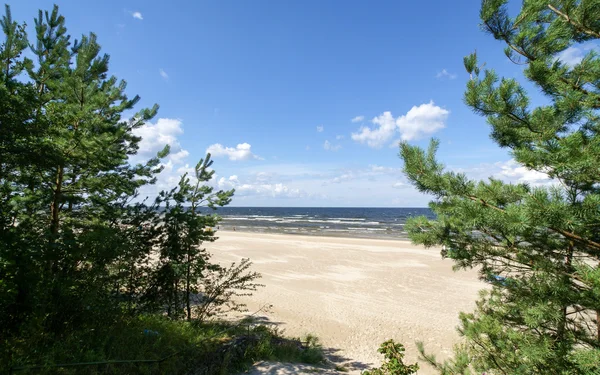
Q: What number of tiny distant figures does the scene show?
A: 2